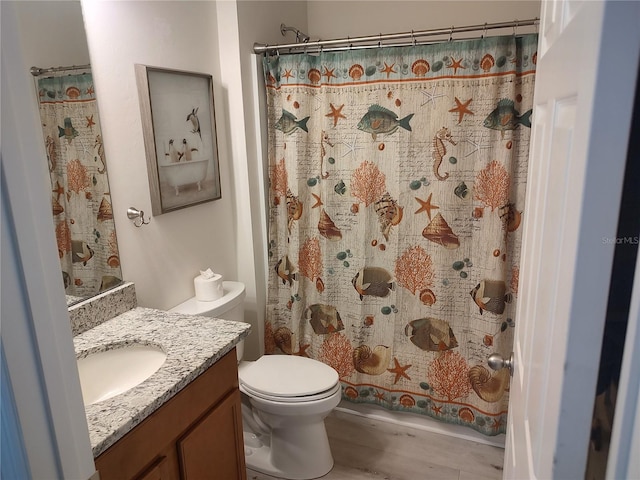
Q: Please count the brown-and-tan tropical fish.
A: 5